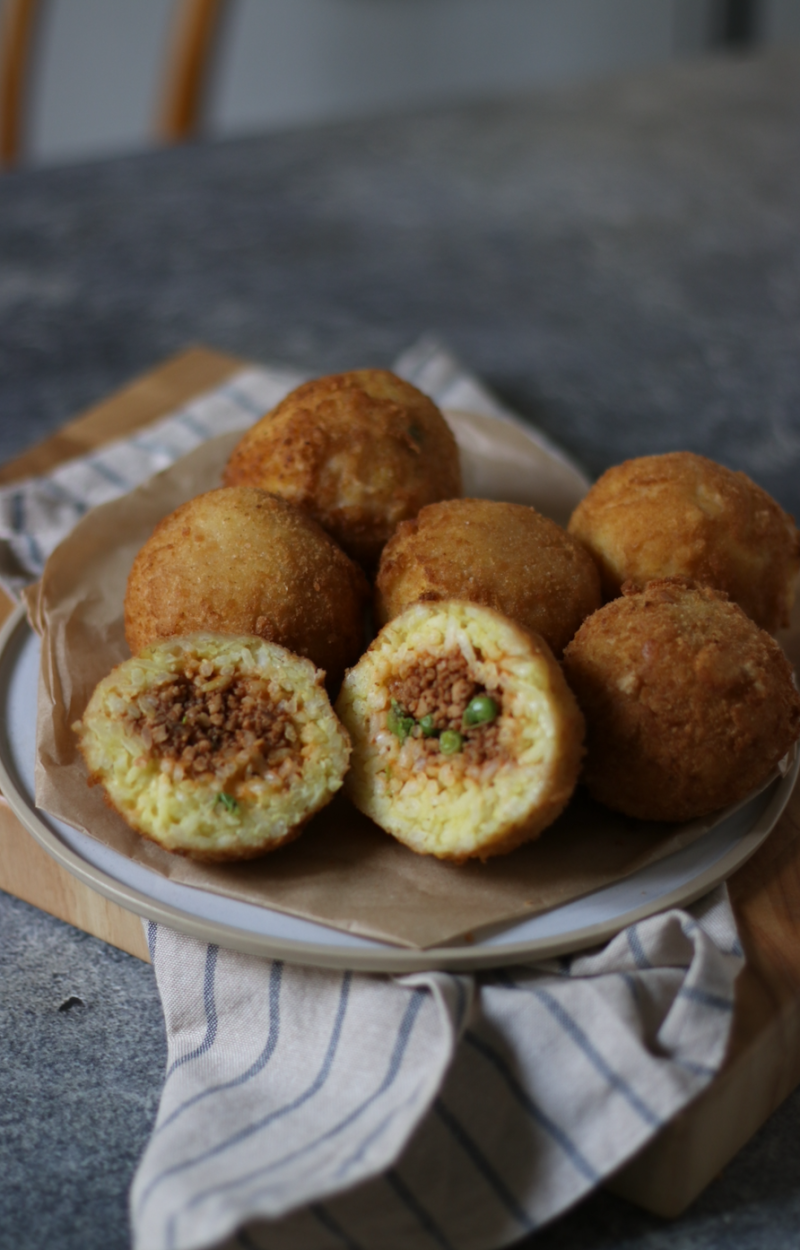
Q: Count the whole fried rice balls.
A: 5